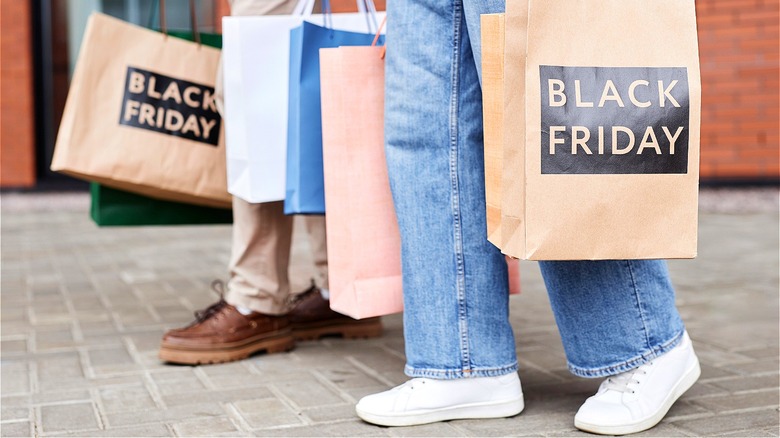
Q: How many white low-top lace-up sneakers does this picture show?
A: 2